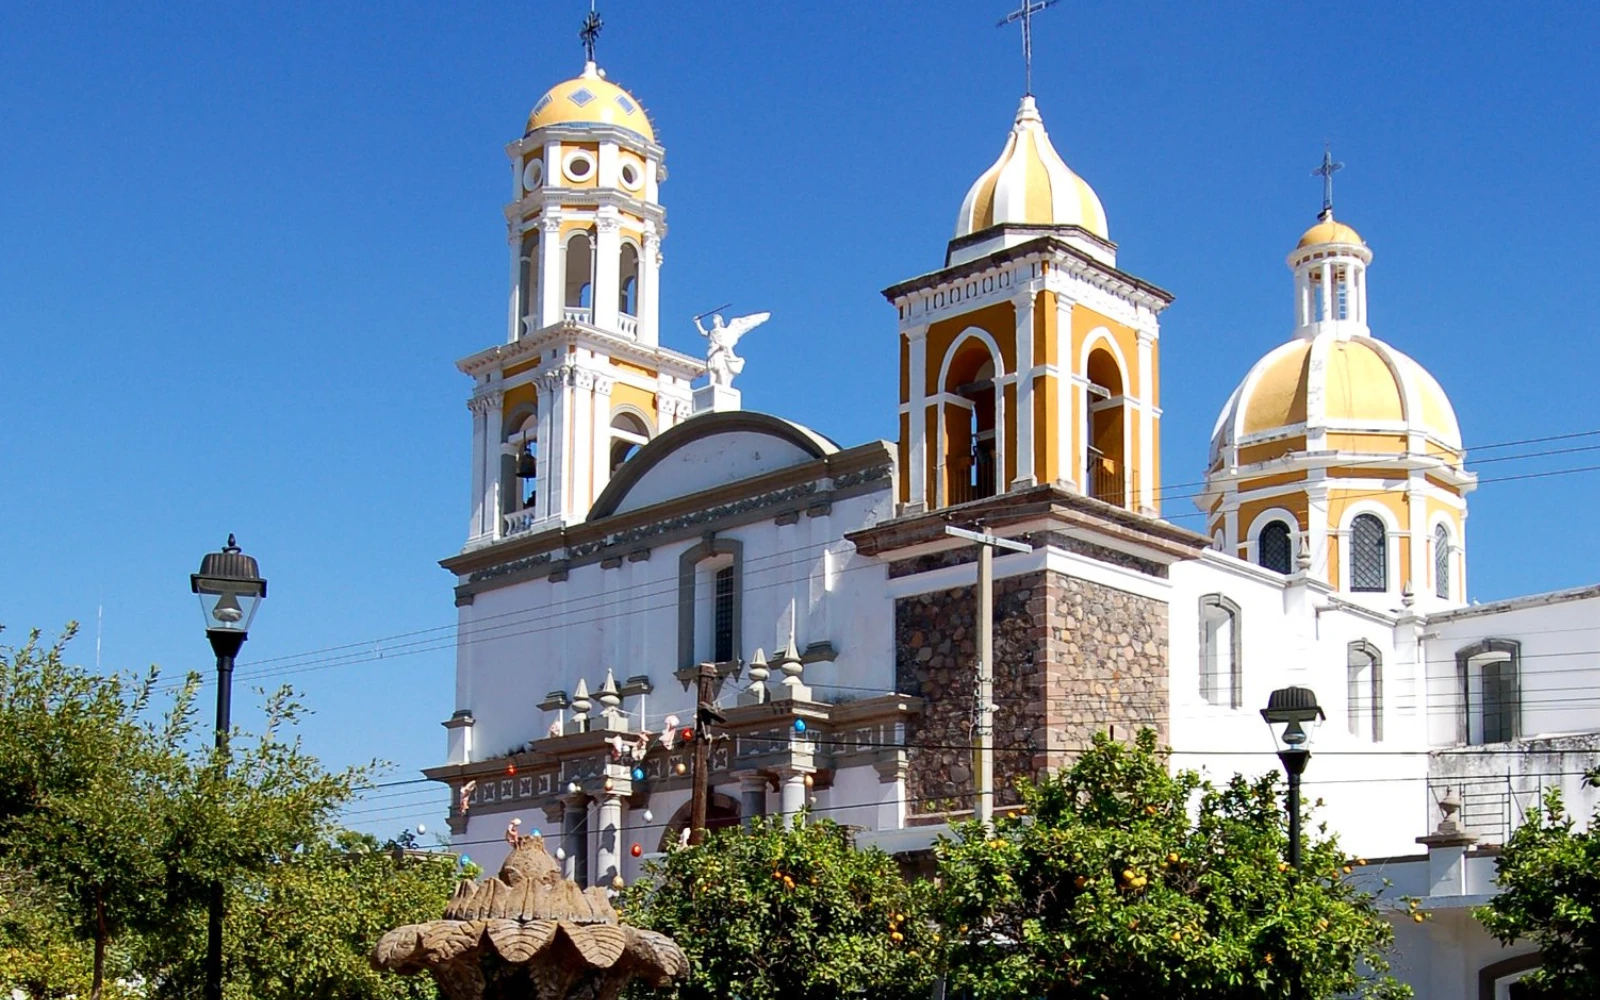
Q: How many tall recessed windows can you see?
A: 4